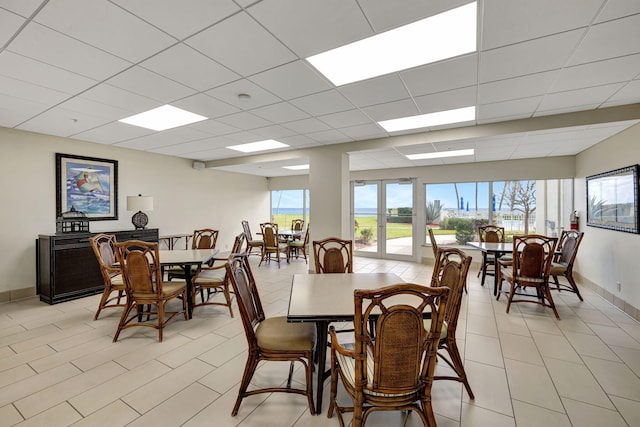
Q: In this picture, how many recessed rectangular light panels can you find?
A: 6